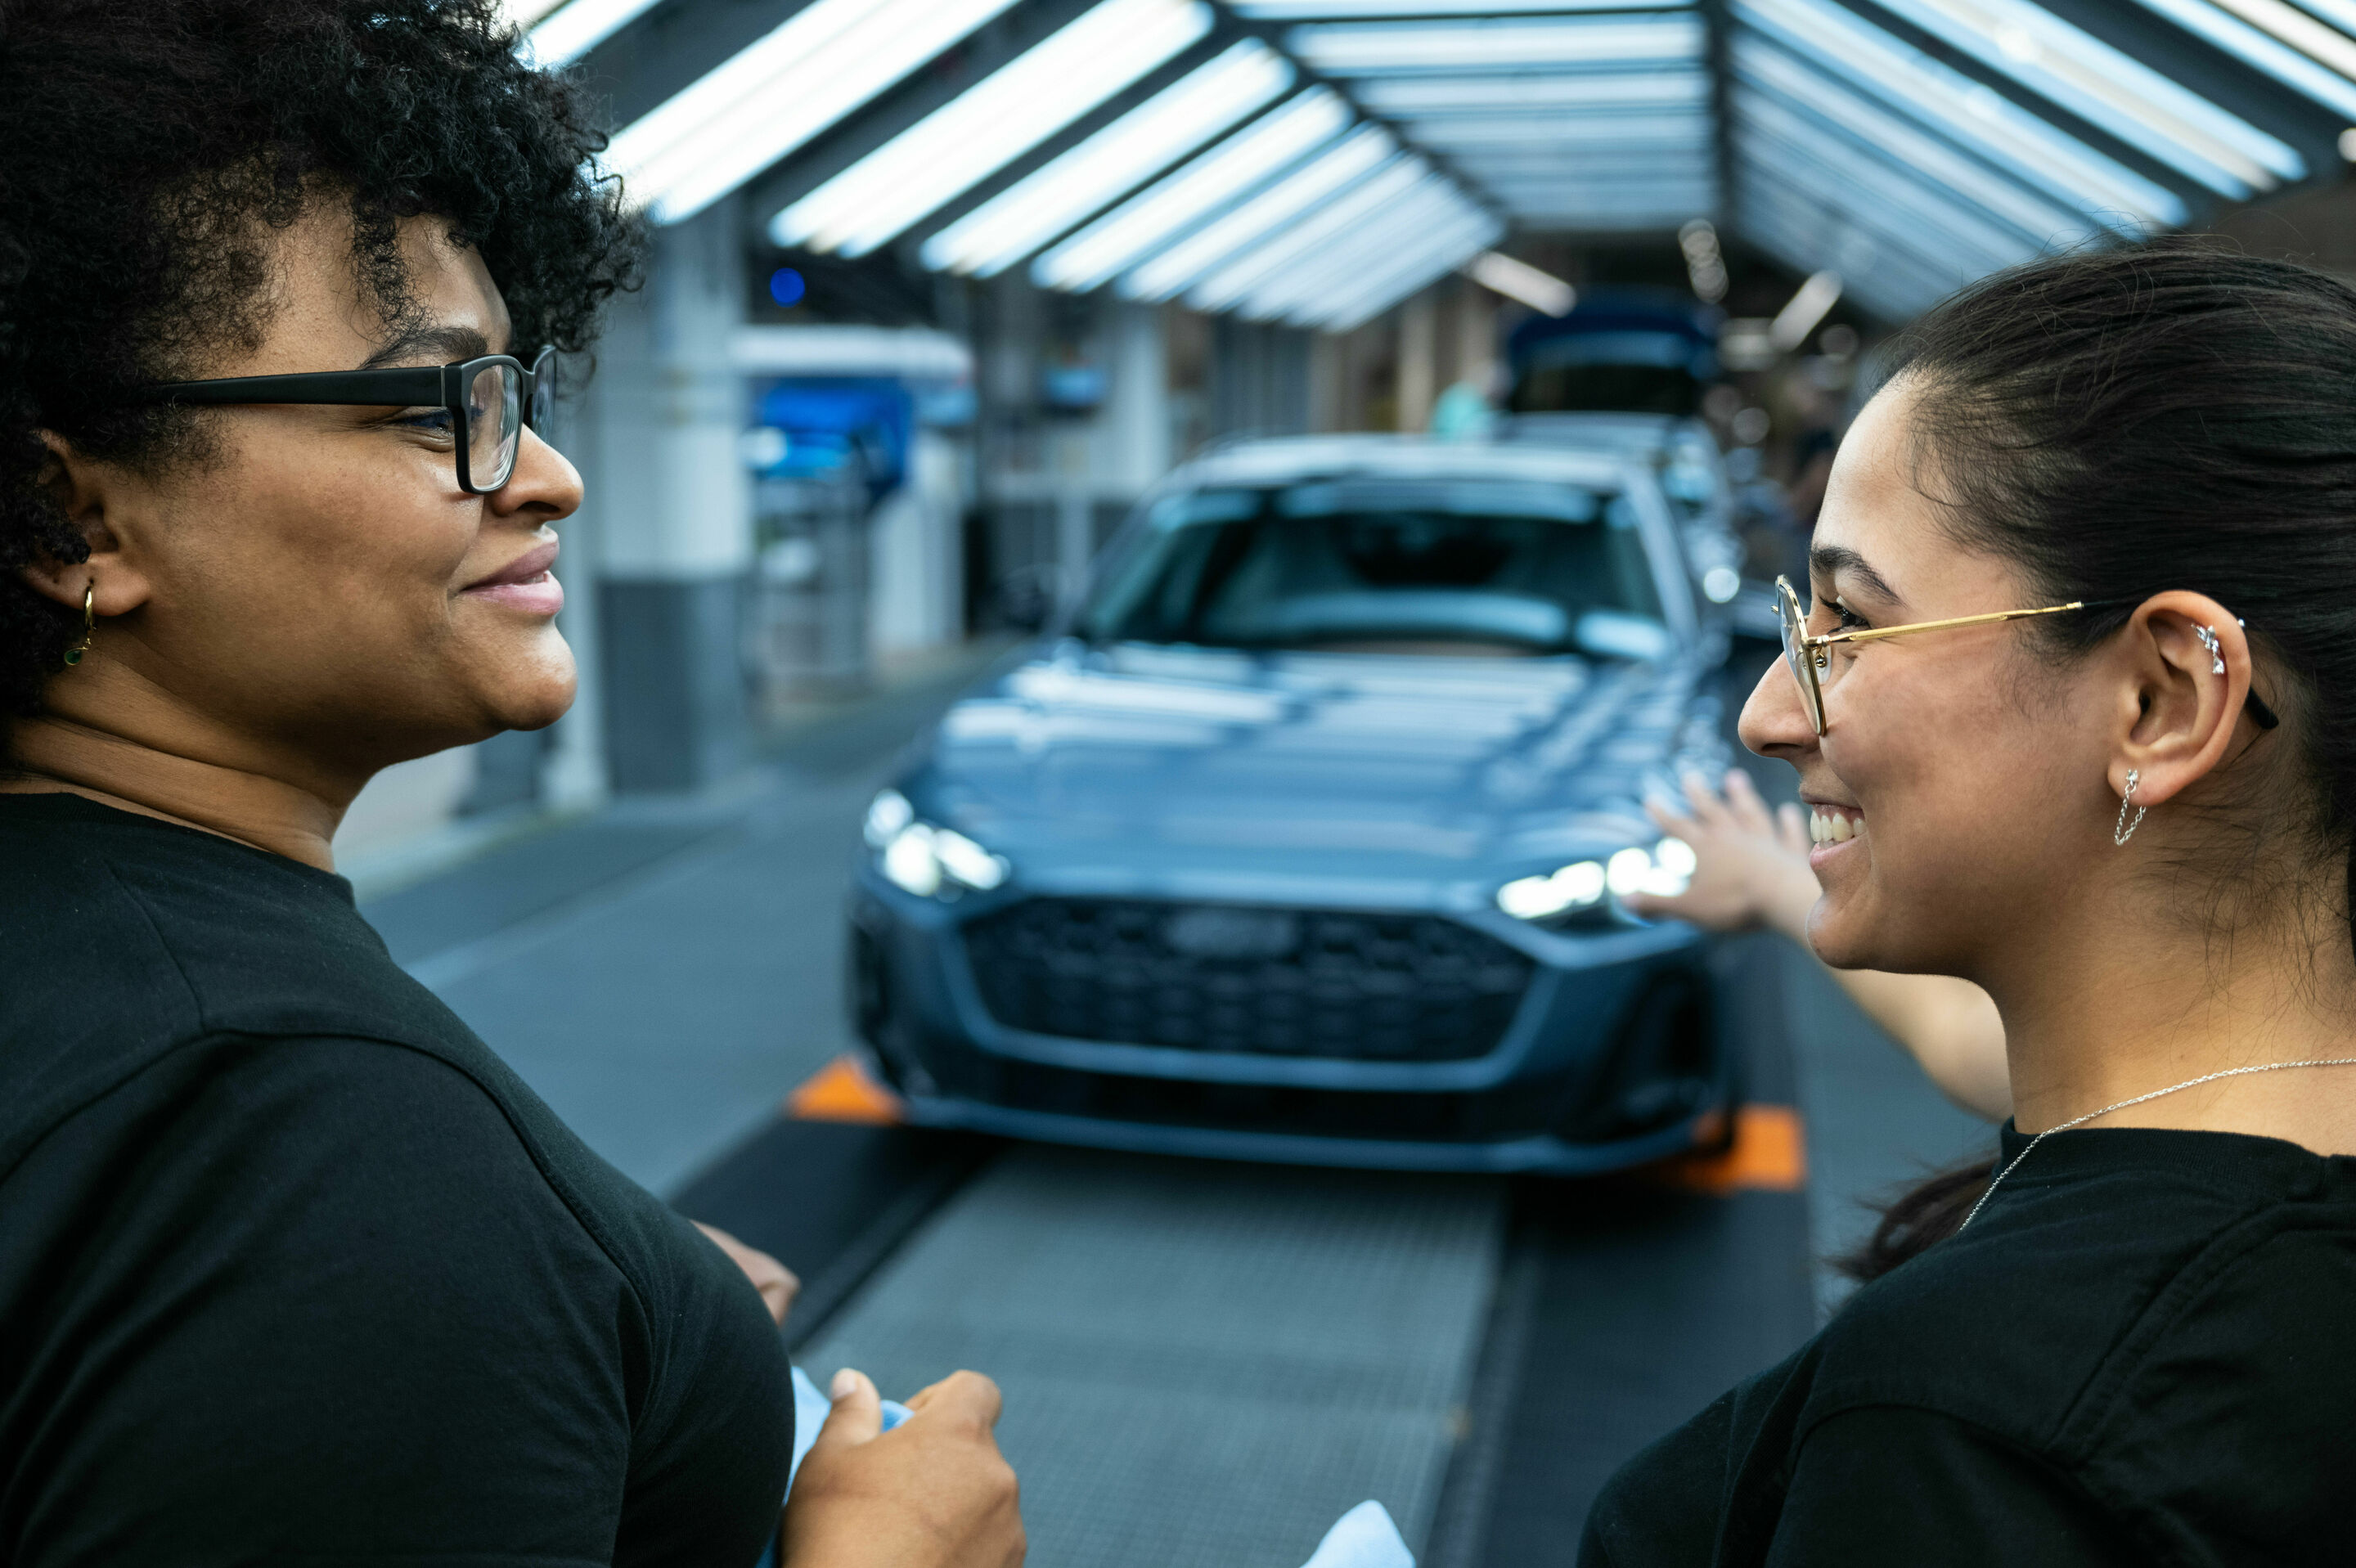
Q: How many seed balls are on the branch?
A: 0